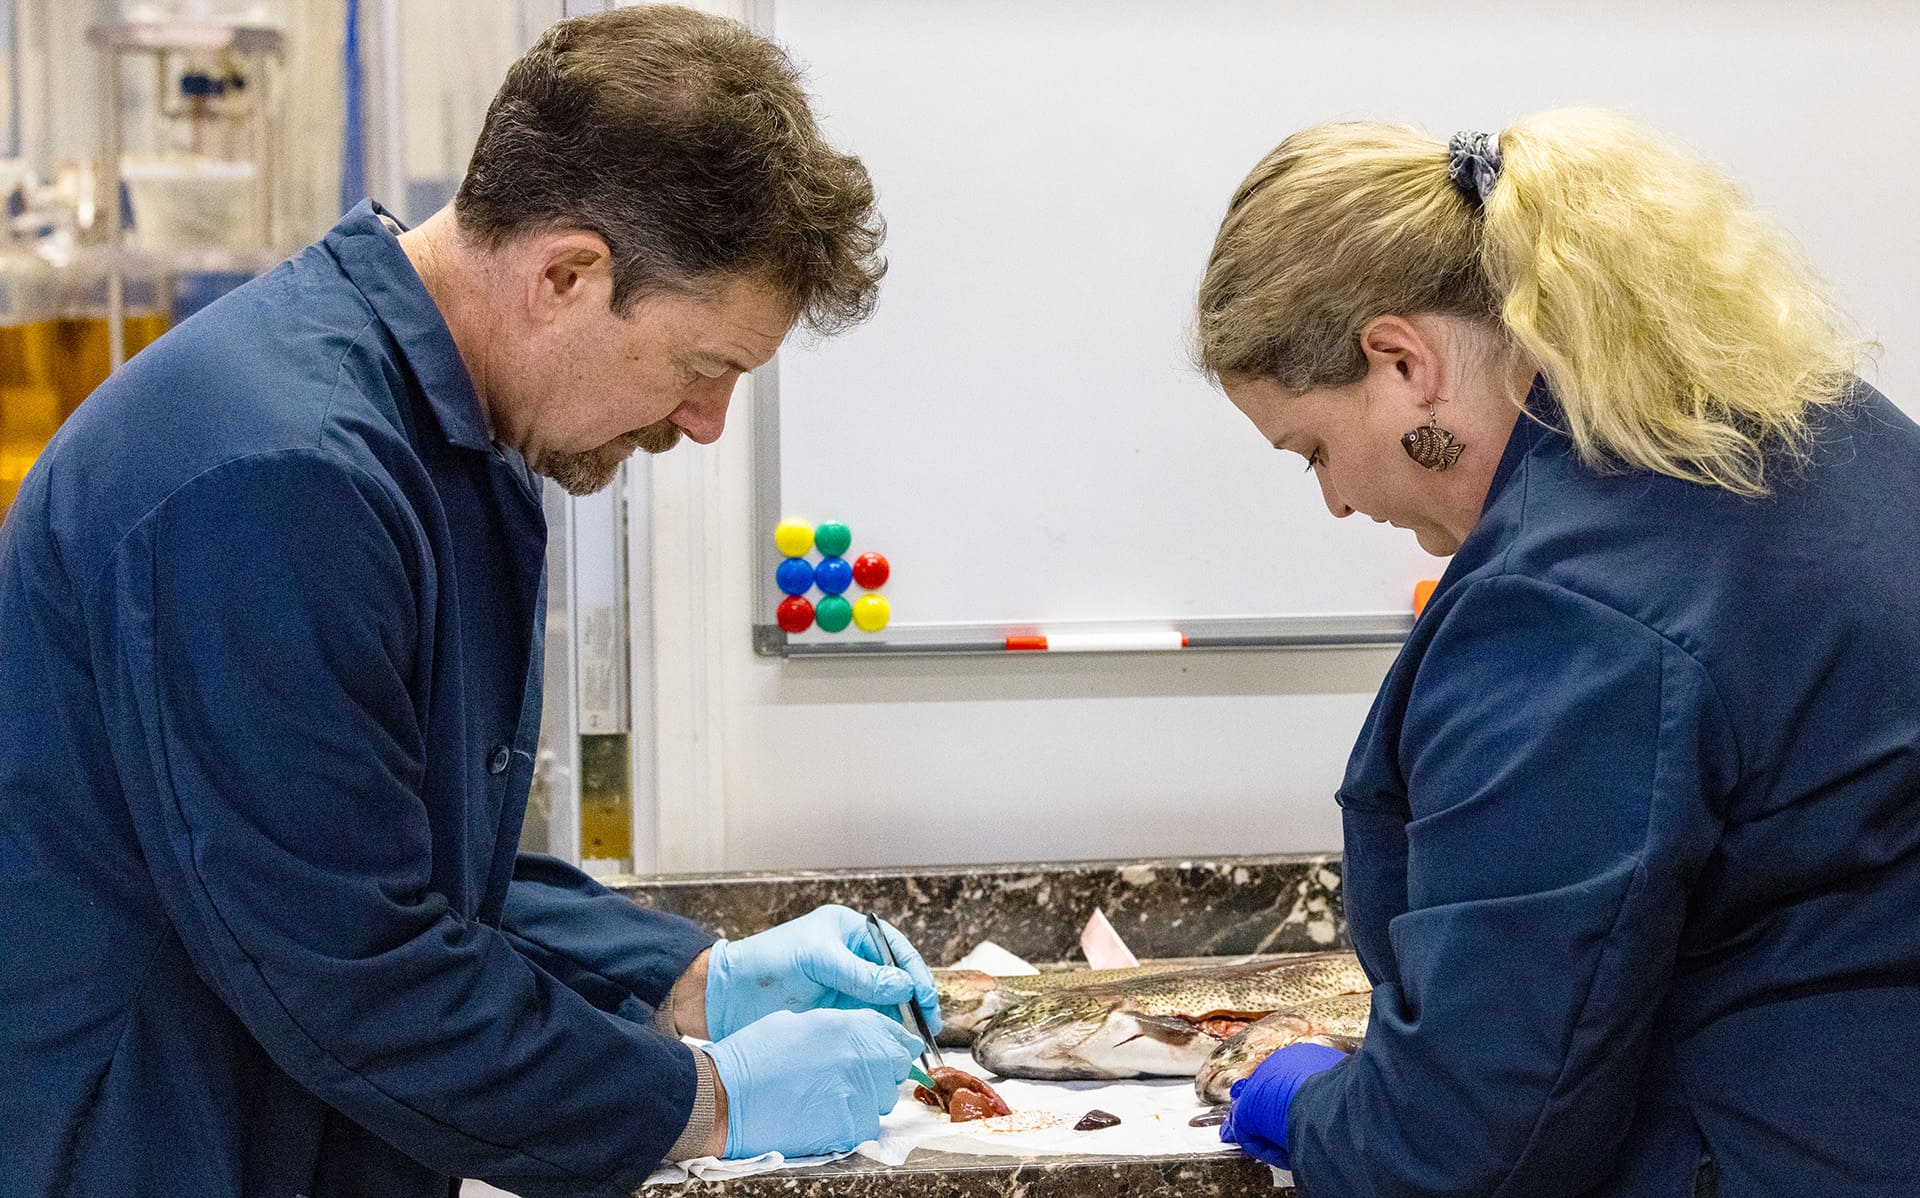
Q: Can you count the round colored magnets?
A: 8